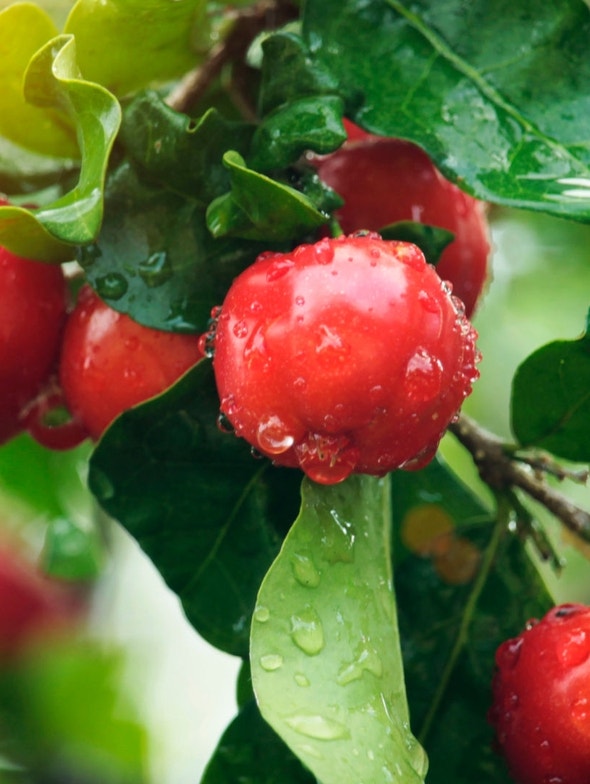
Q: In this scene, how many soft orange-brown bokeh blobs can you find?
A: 2